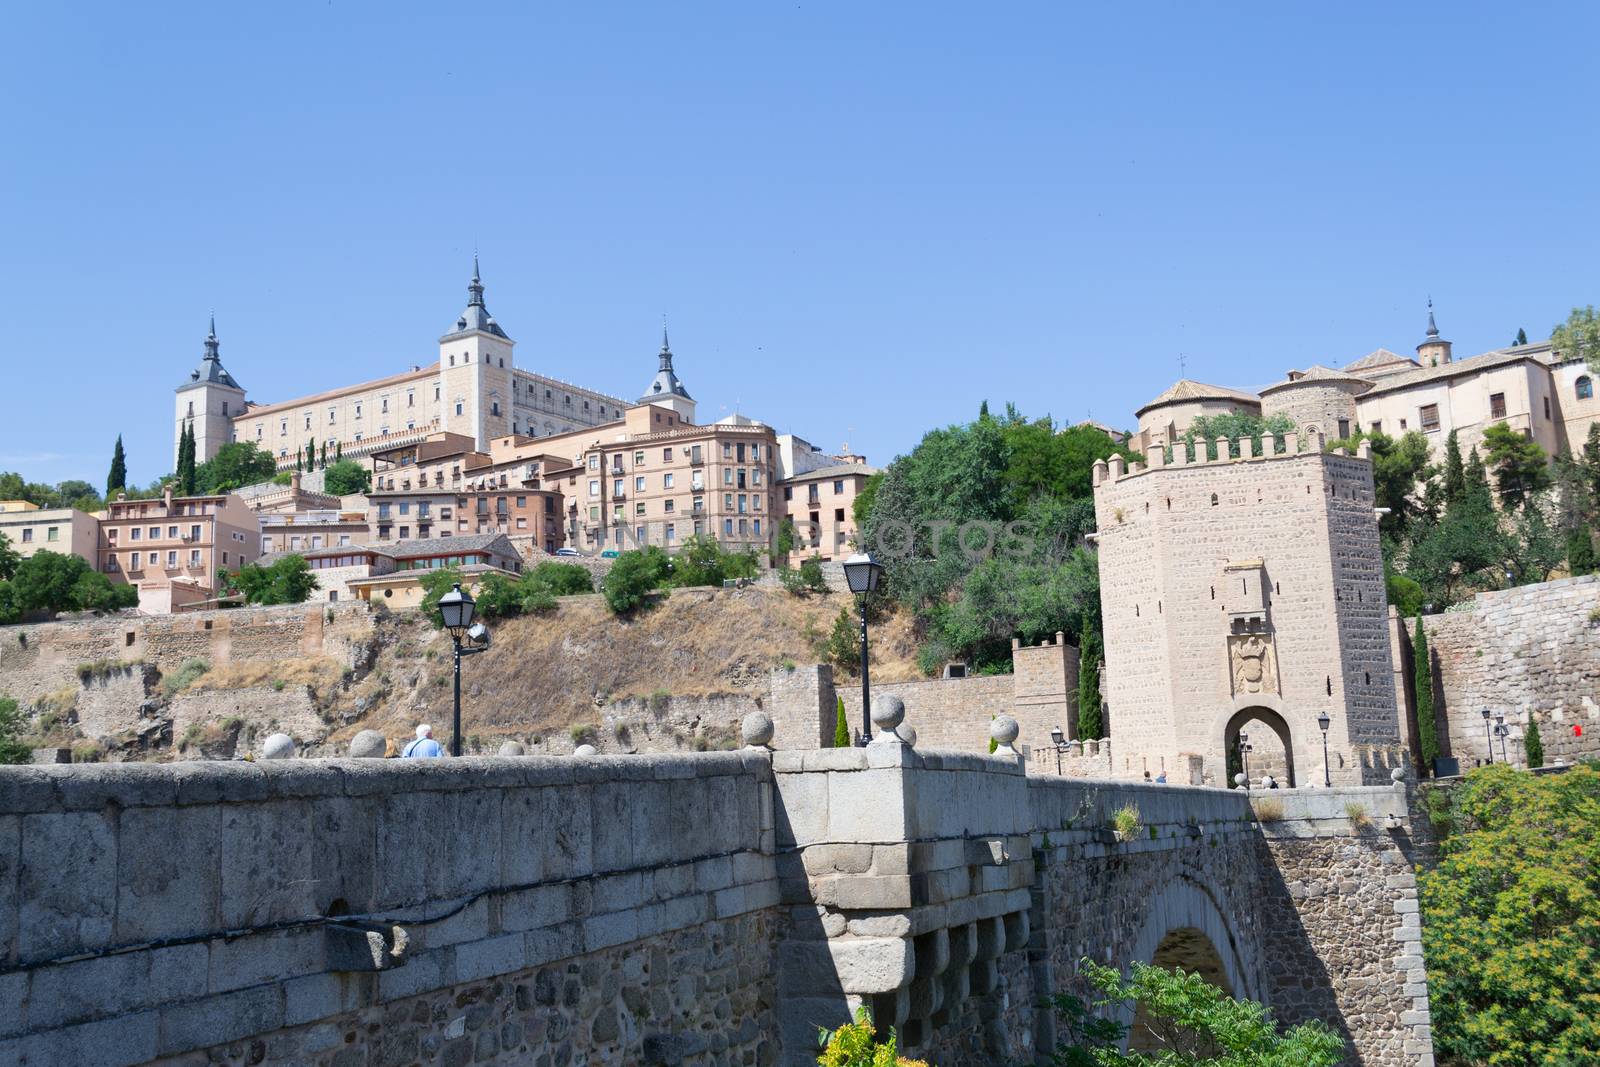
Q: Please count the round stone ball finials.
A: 11